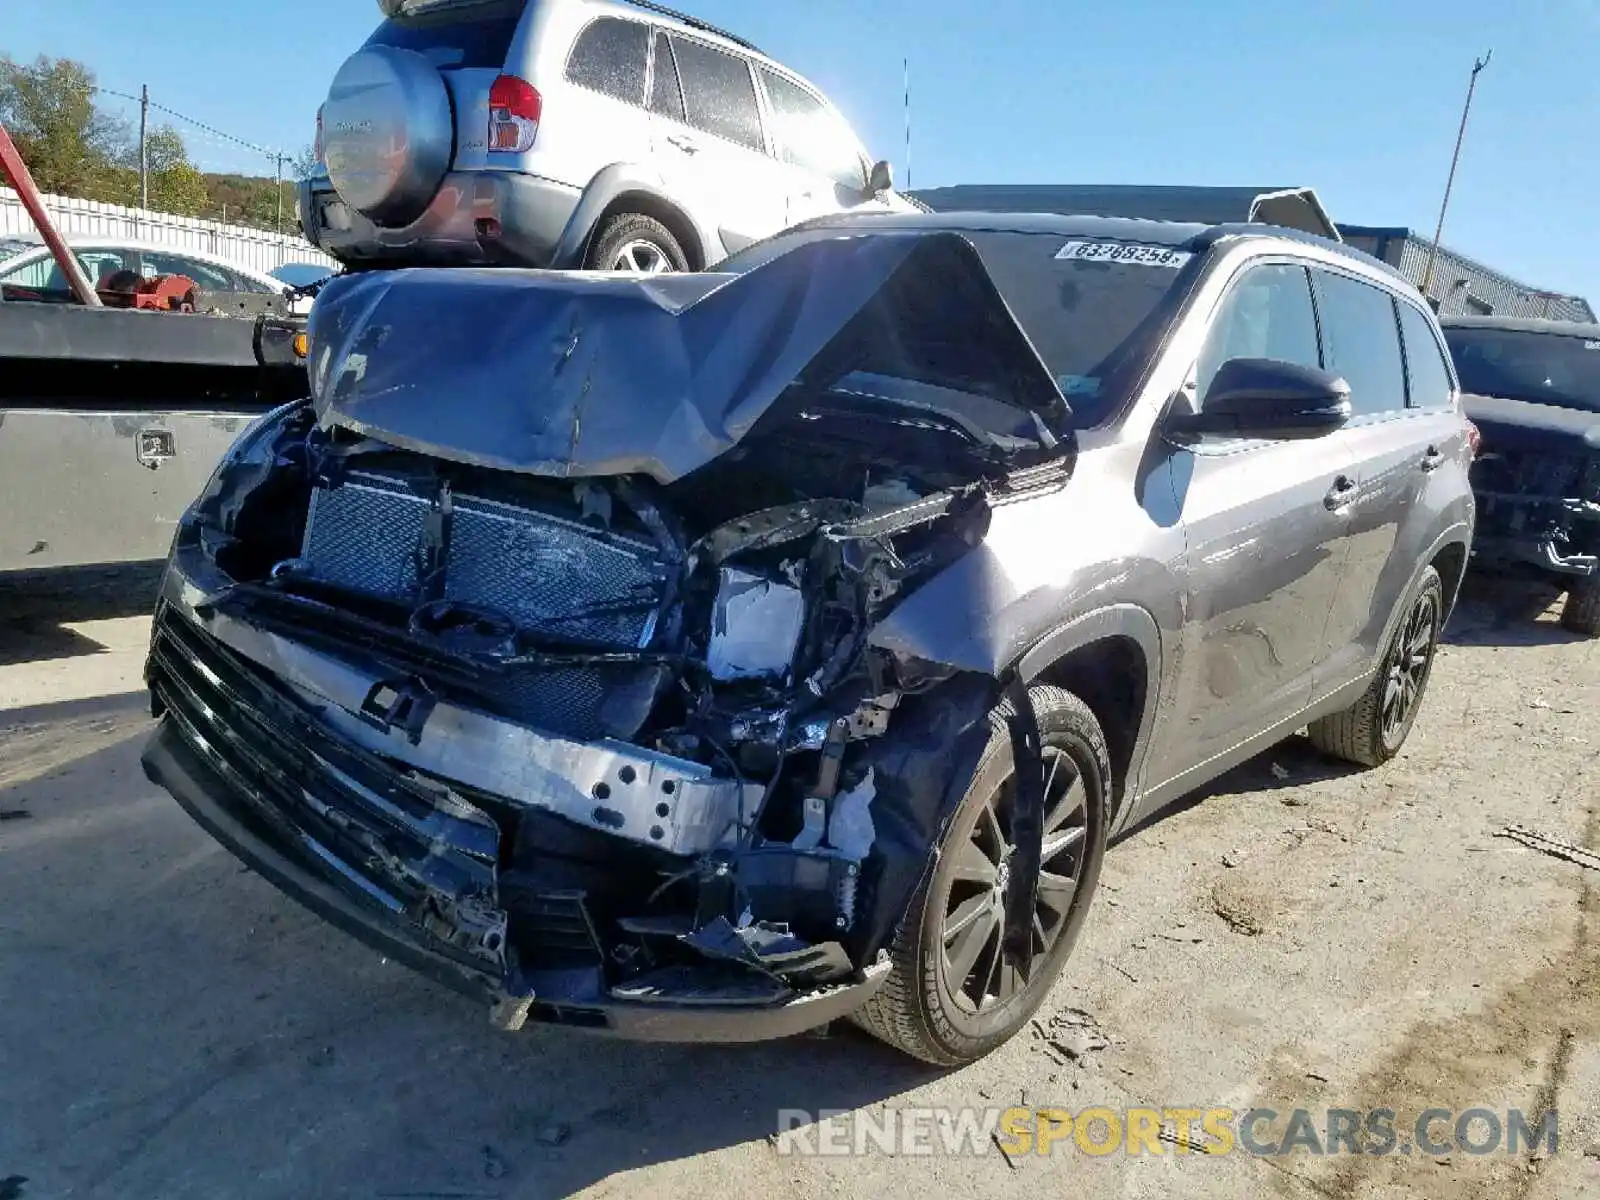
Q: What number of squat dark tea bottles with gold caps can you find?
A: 0